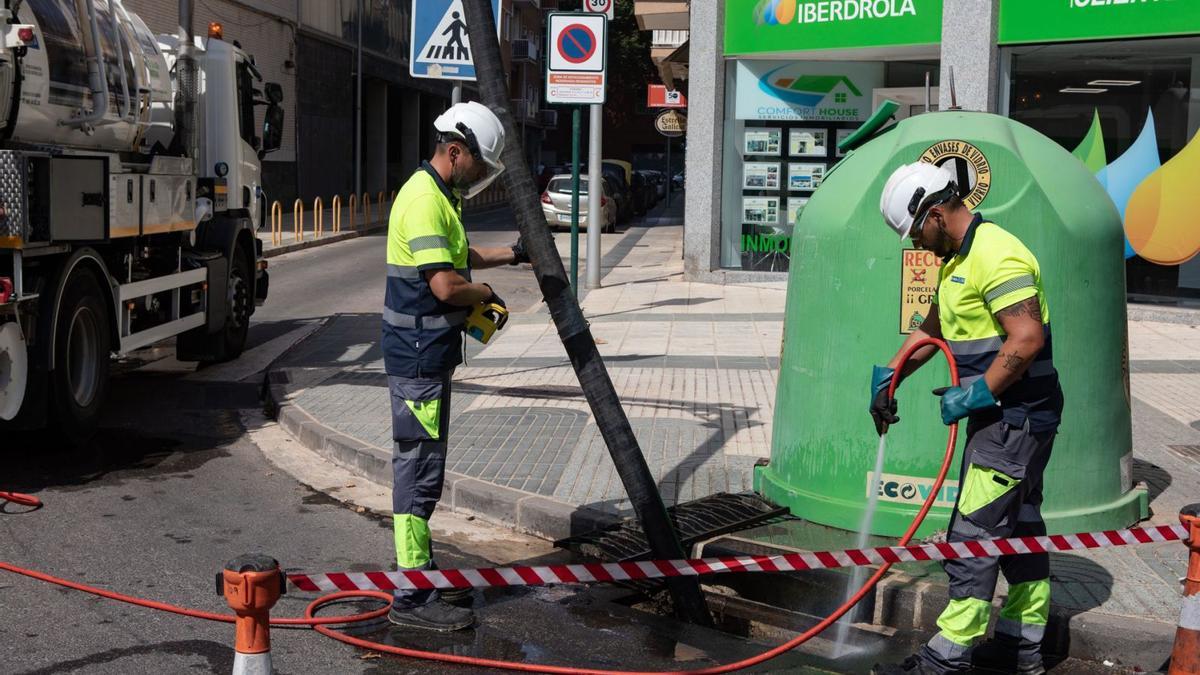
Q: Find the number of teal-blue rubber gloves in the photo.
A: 2